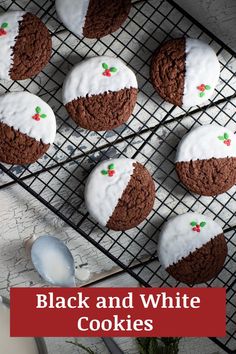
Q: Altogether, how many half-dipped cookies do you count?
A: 8